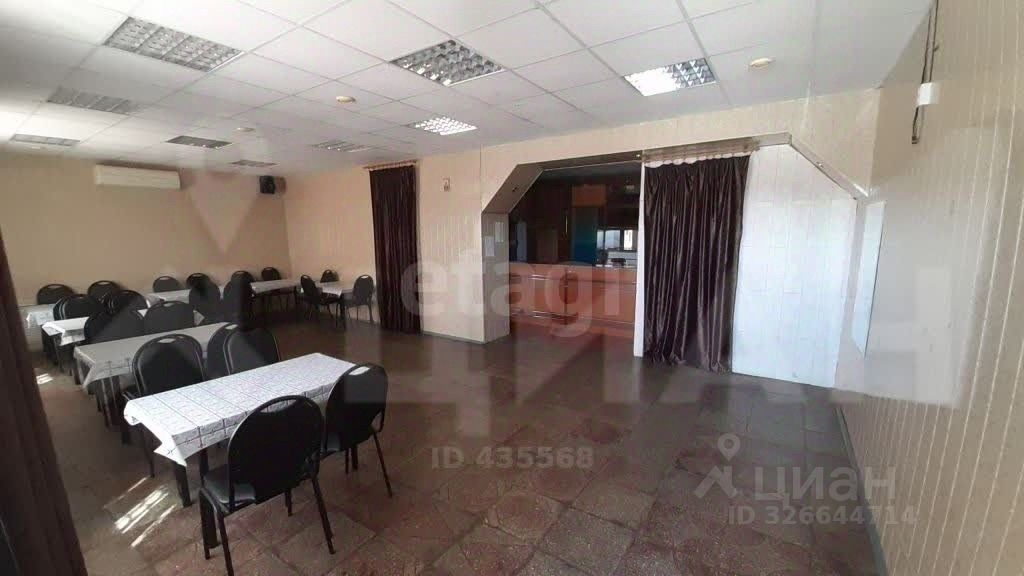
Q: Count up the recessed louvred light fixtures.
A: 9